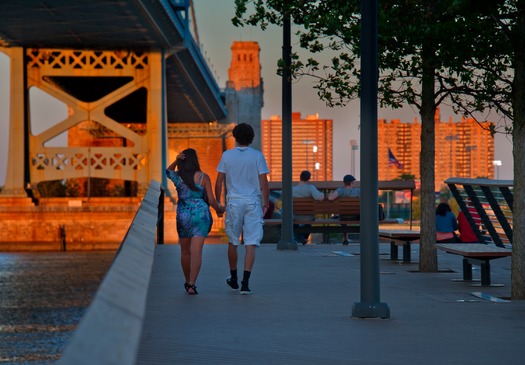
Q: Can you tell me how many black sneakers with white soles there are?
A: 2